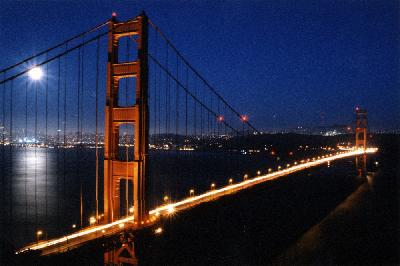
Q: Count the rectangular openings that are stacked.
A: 4